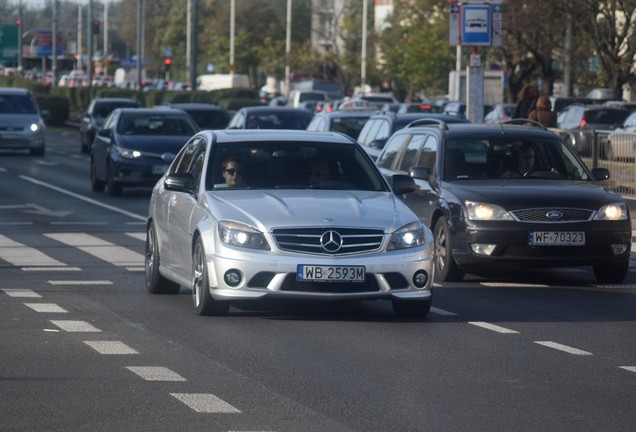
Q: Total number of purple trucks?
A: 0